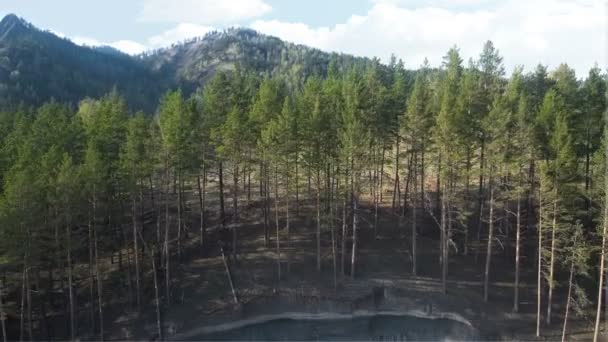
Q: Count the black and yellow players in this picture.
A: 0